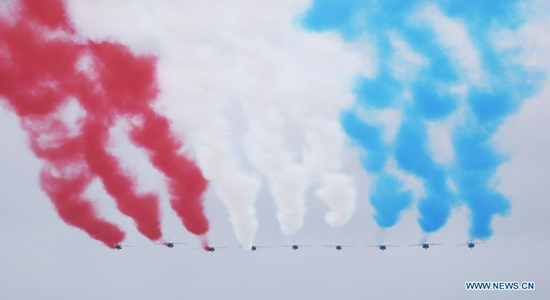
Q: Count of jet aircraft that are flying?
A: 9